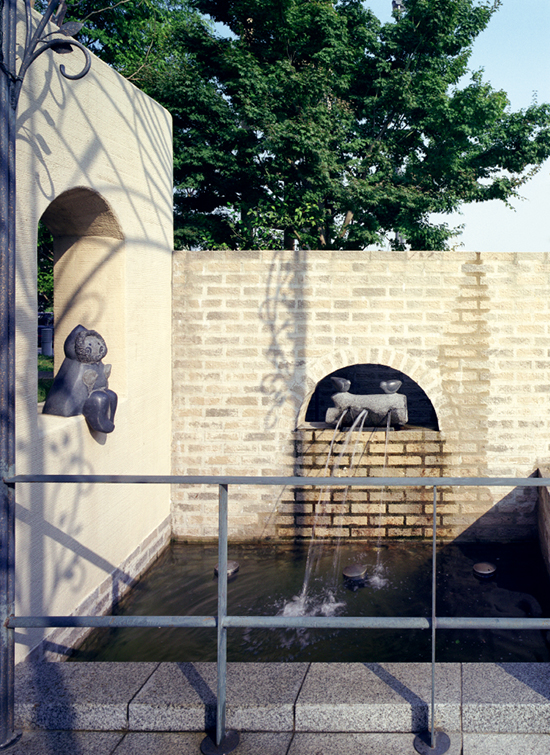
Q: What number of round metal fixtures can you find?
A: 3